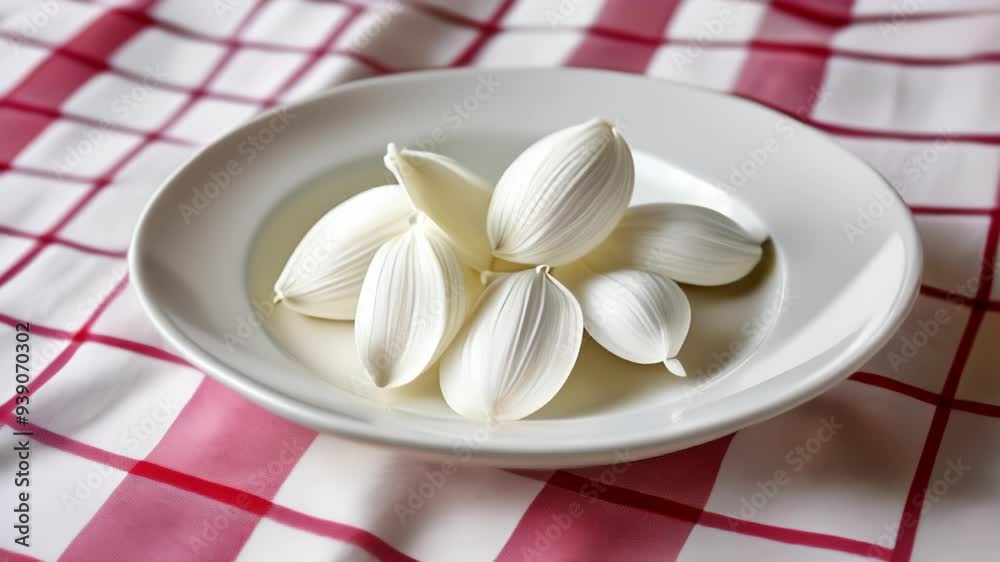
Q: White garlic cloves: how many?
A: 7